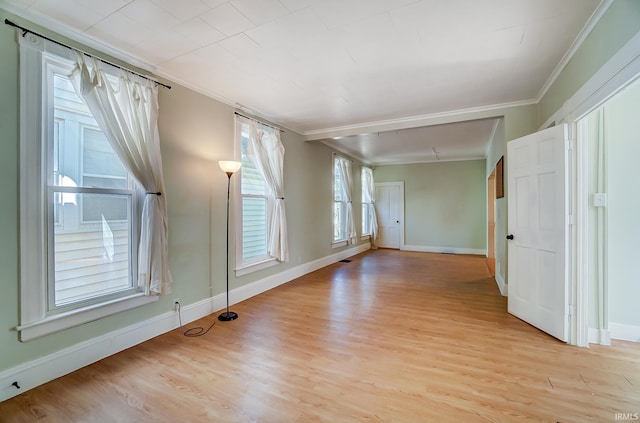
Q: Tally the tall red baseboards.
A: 0